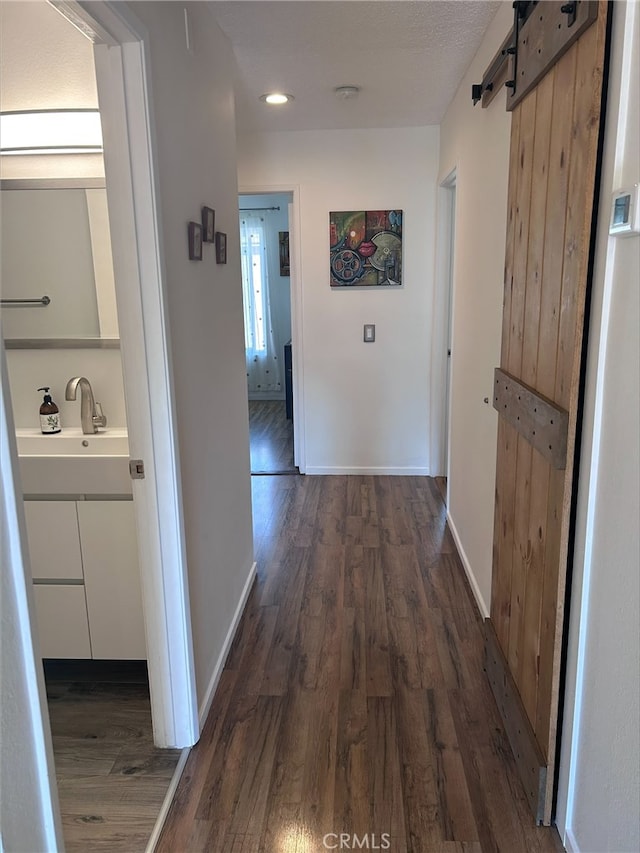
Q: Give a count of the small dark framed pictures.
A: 3